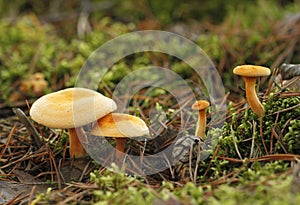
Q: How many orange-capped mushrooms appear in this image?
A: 4